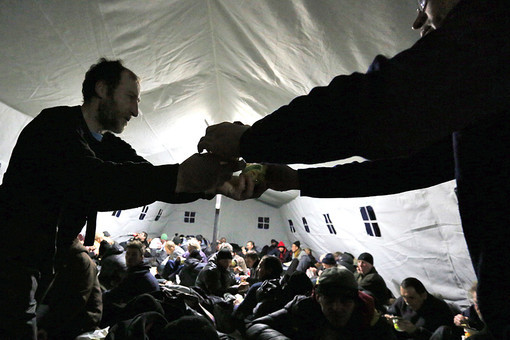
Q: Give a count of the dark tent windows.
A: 9